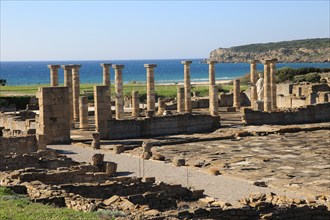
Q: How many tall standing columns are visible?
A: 11